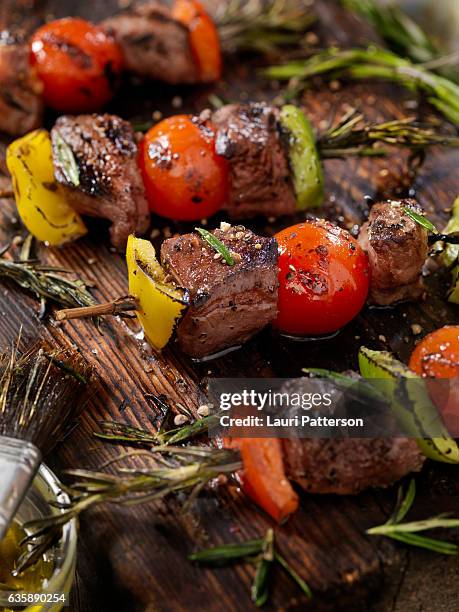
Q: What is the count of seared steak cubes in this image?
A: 7